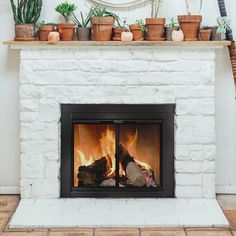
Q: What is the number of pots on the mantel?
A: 12